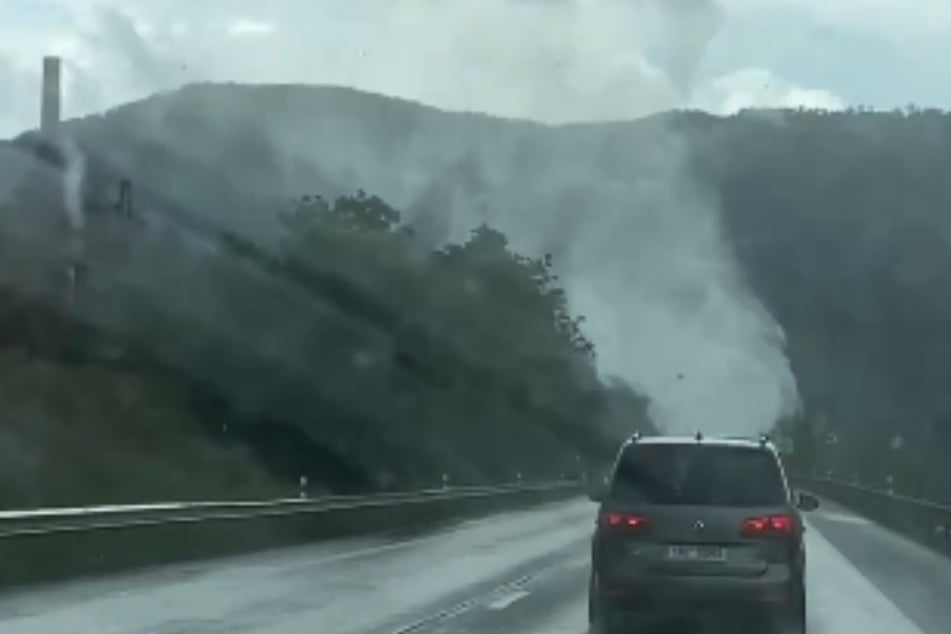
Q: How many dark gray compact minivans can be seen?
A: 1